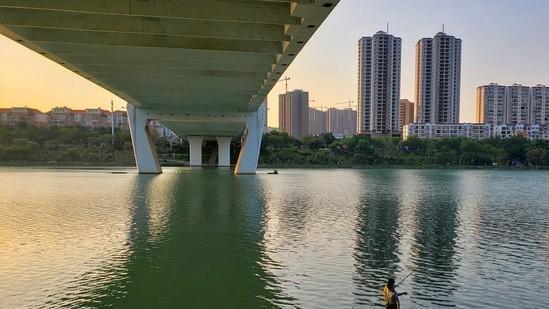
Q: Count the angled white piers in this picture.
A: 2